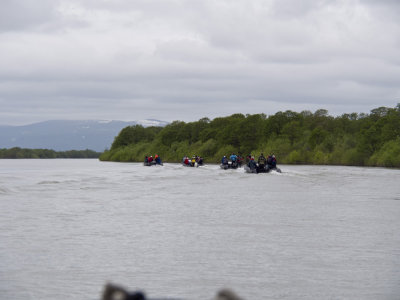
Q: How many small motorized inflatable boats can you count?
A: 4